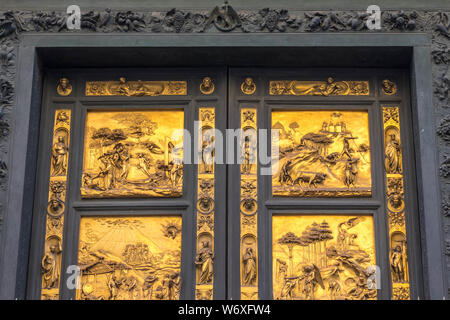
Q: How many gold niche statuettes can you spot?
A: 8